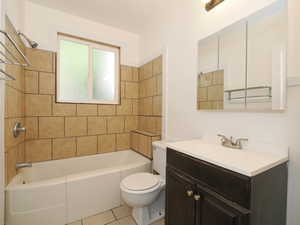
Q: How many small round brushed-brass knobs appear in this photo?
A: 2